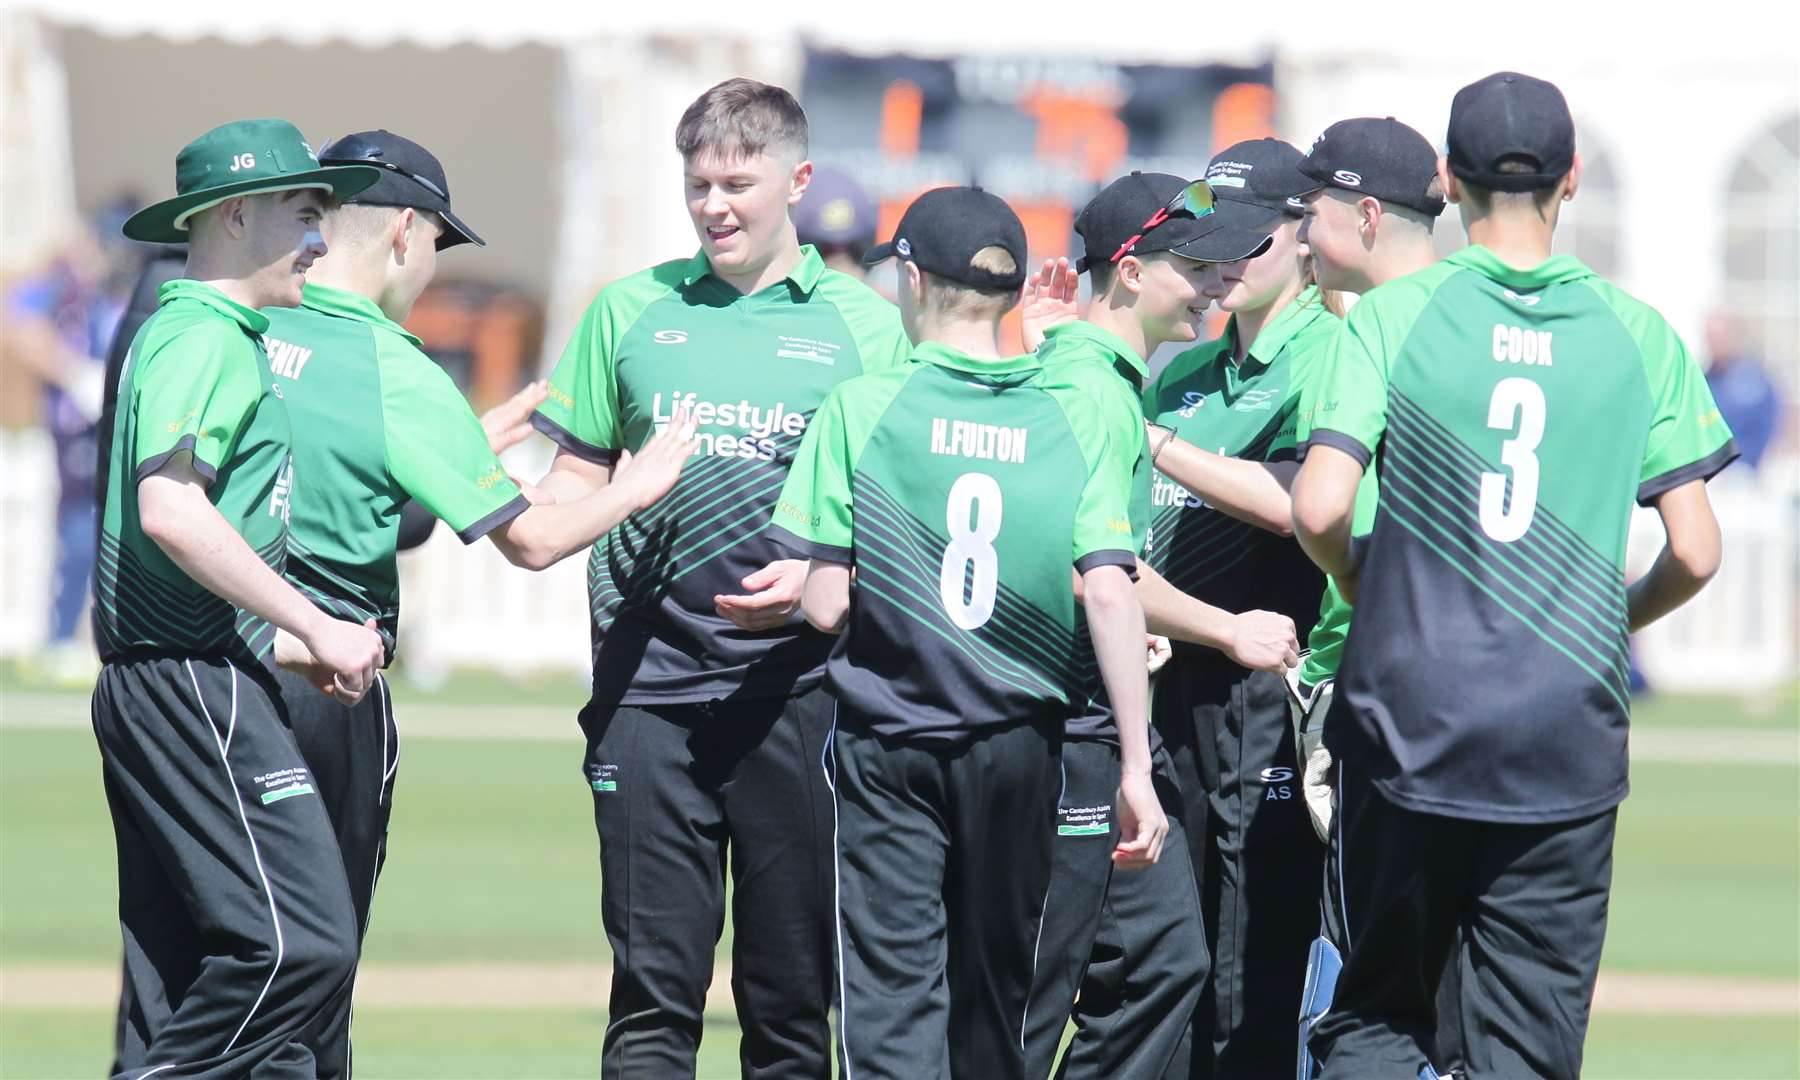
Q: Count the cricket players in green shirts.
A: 8